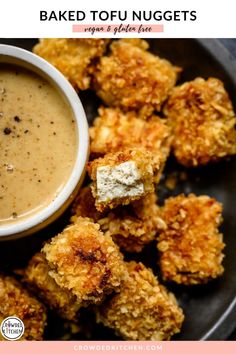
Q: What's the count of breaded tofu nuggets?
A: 11